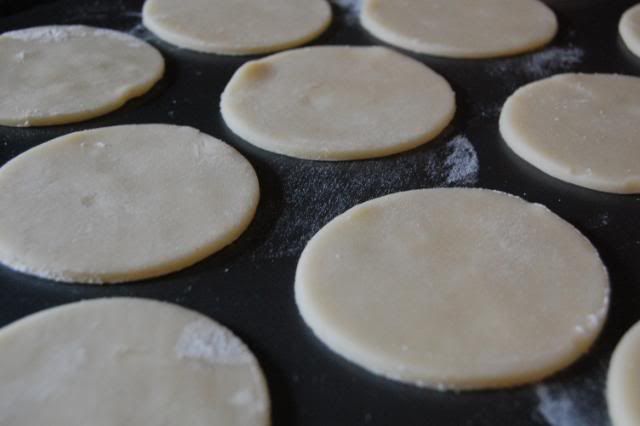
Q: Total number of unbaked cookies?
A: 10